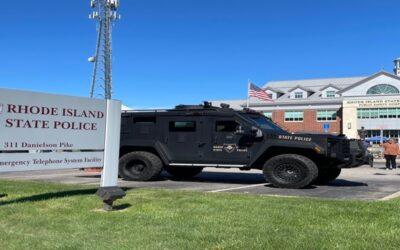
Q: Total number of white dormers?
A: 3